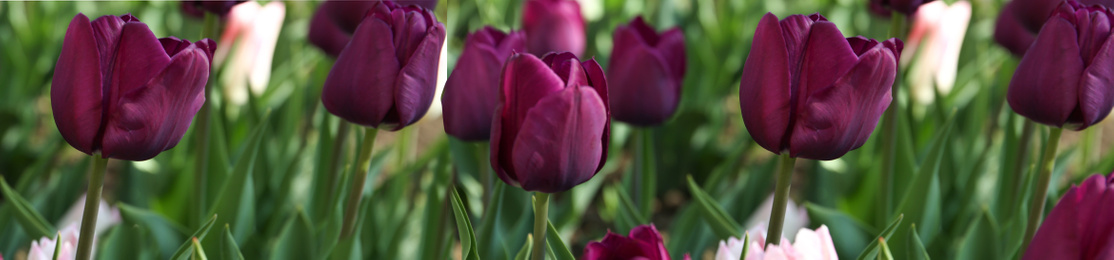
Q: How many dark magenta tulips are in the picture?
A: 14